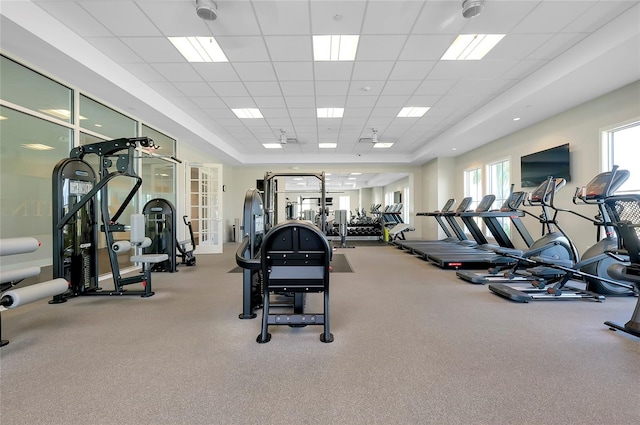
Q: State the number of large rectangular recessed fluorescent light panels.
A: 9